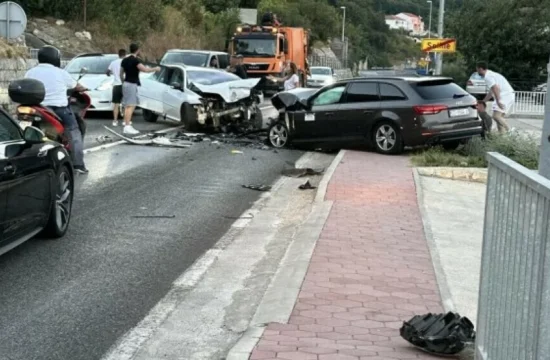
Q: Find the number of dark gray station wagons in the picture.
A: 1